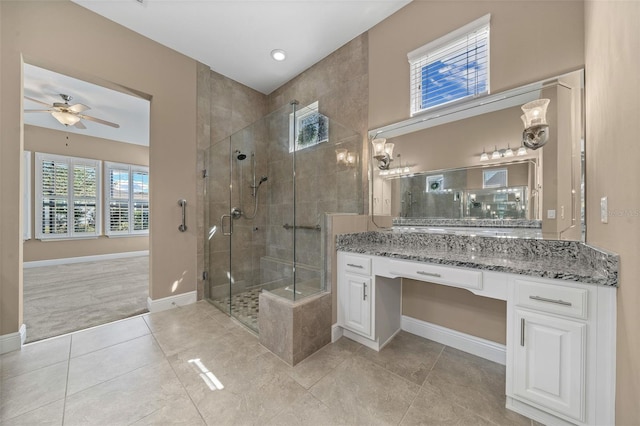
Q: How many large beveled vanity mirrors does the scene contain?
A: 1